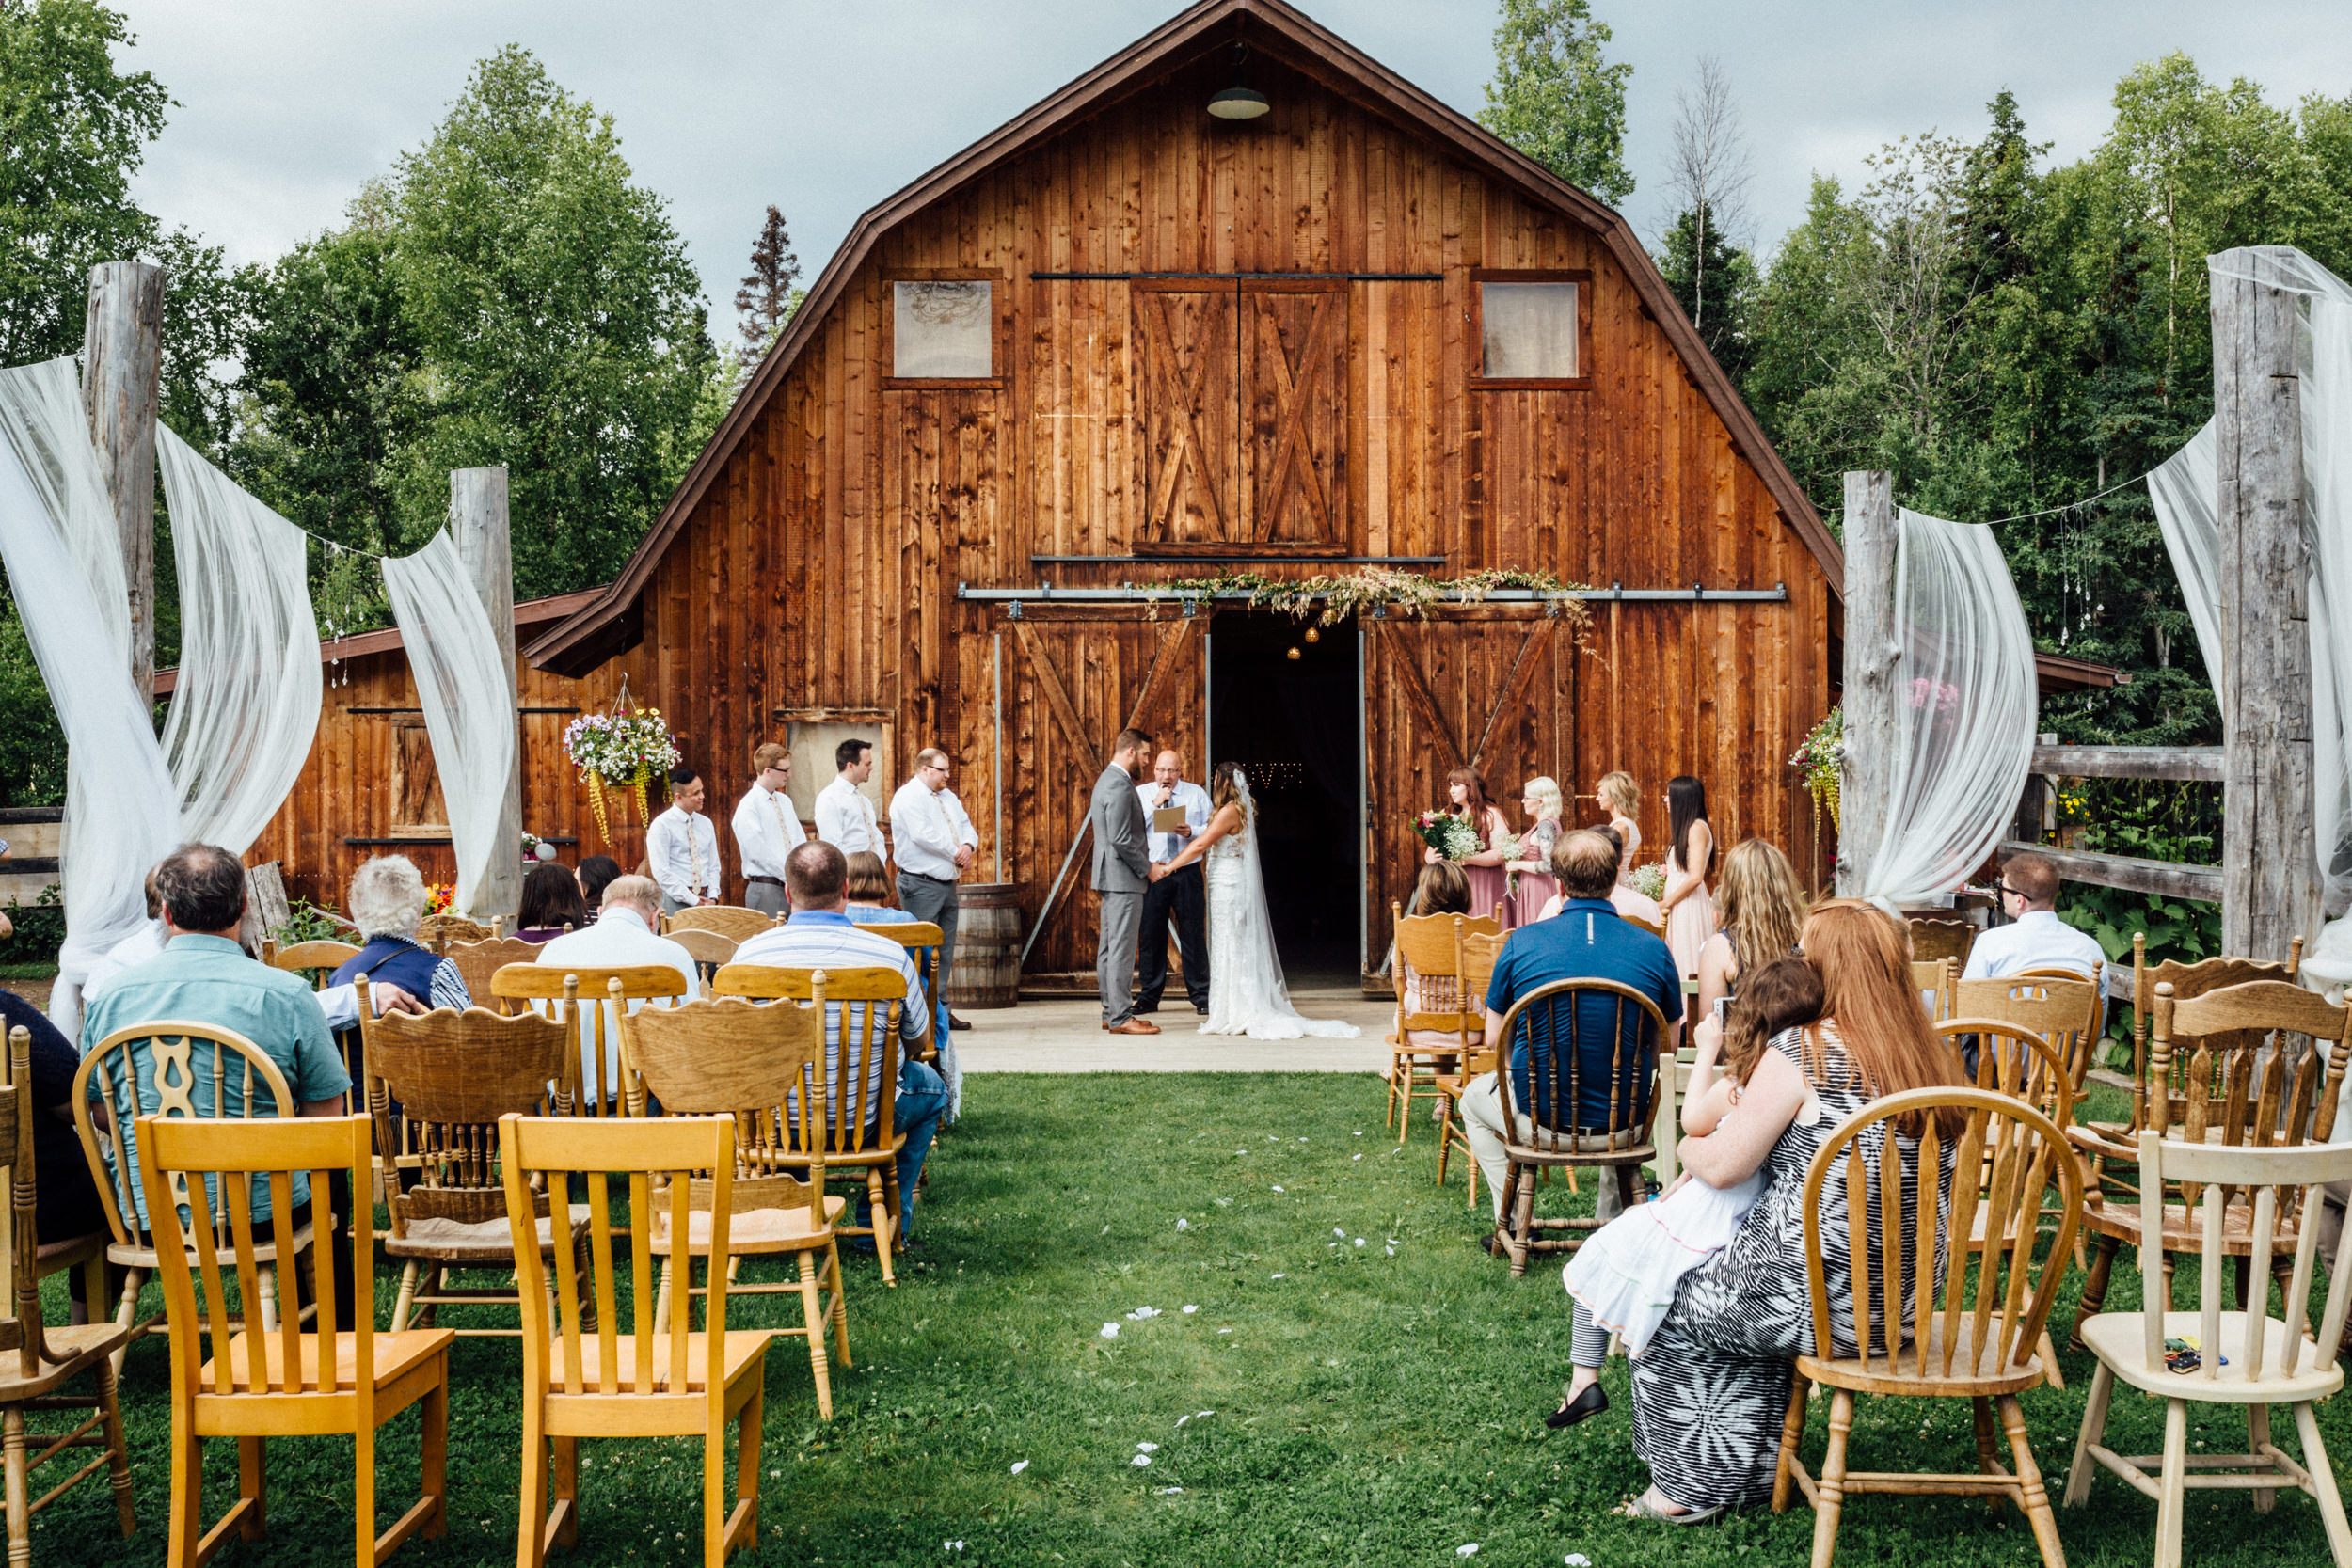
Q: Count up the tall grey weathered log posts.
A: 4